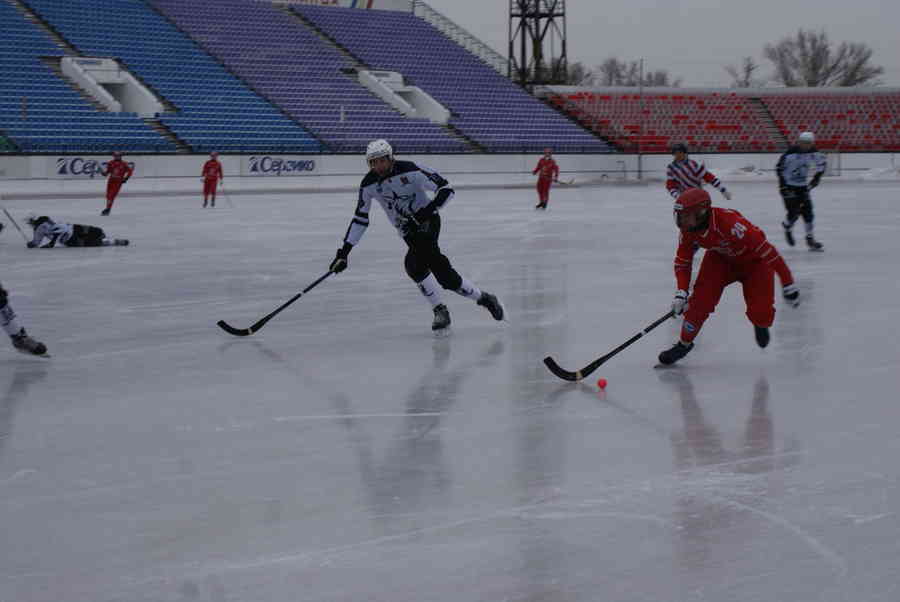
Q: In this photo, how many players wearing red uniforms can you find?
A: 4